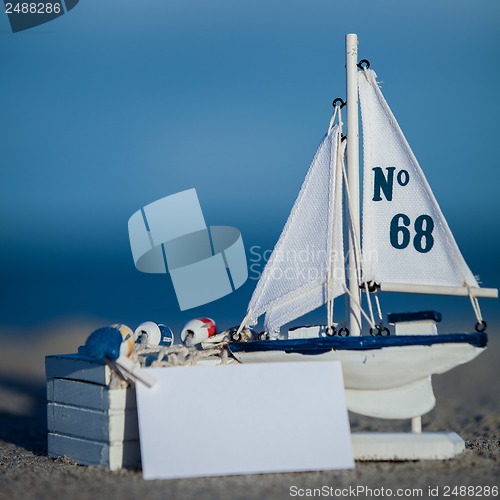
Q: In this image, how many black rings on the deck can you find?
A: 7